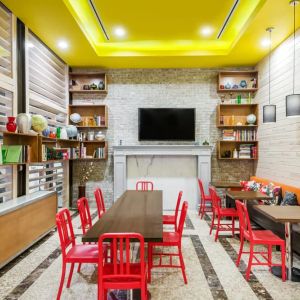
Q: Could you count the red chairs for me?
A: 10